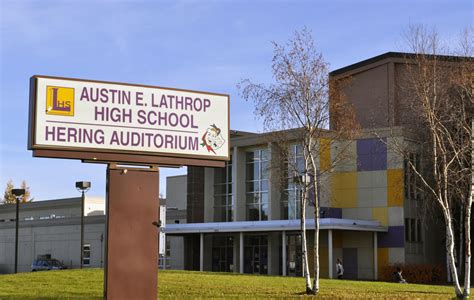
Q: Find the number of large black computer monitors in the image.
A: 0